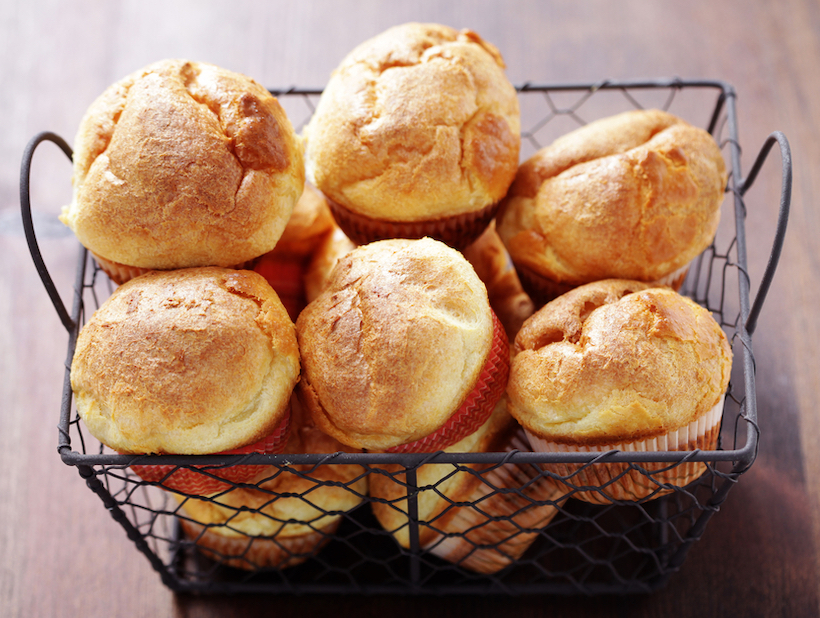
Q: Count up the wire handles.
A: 2